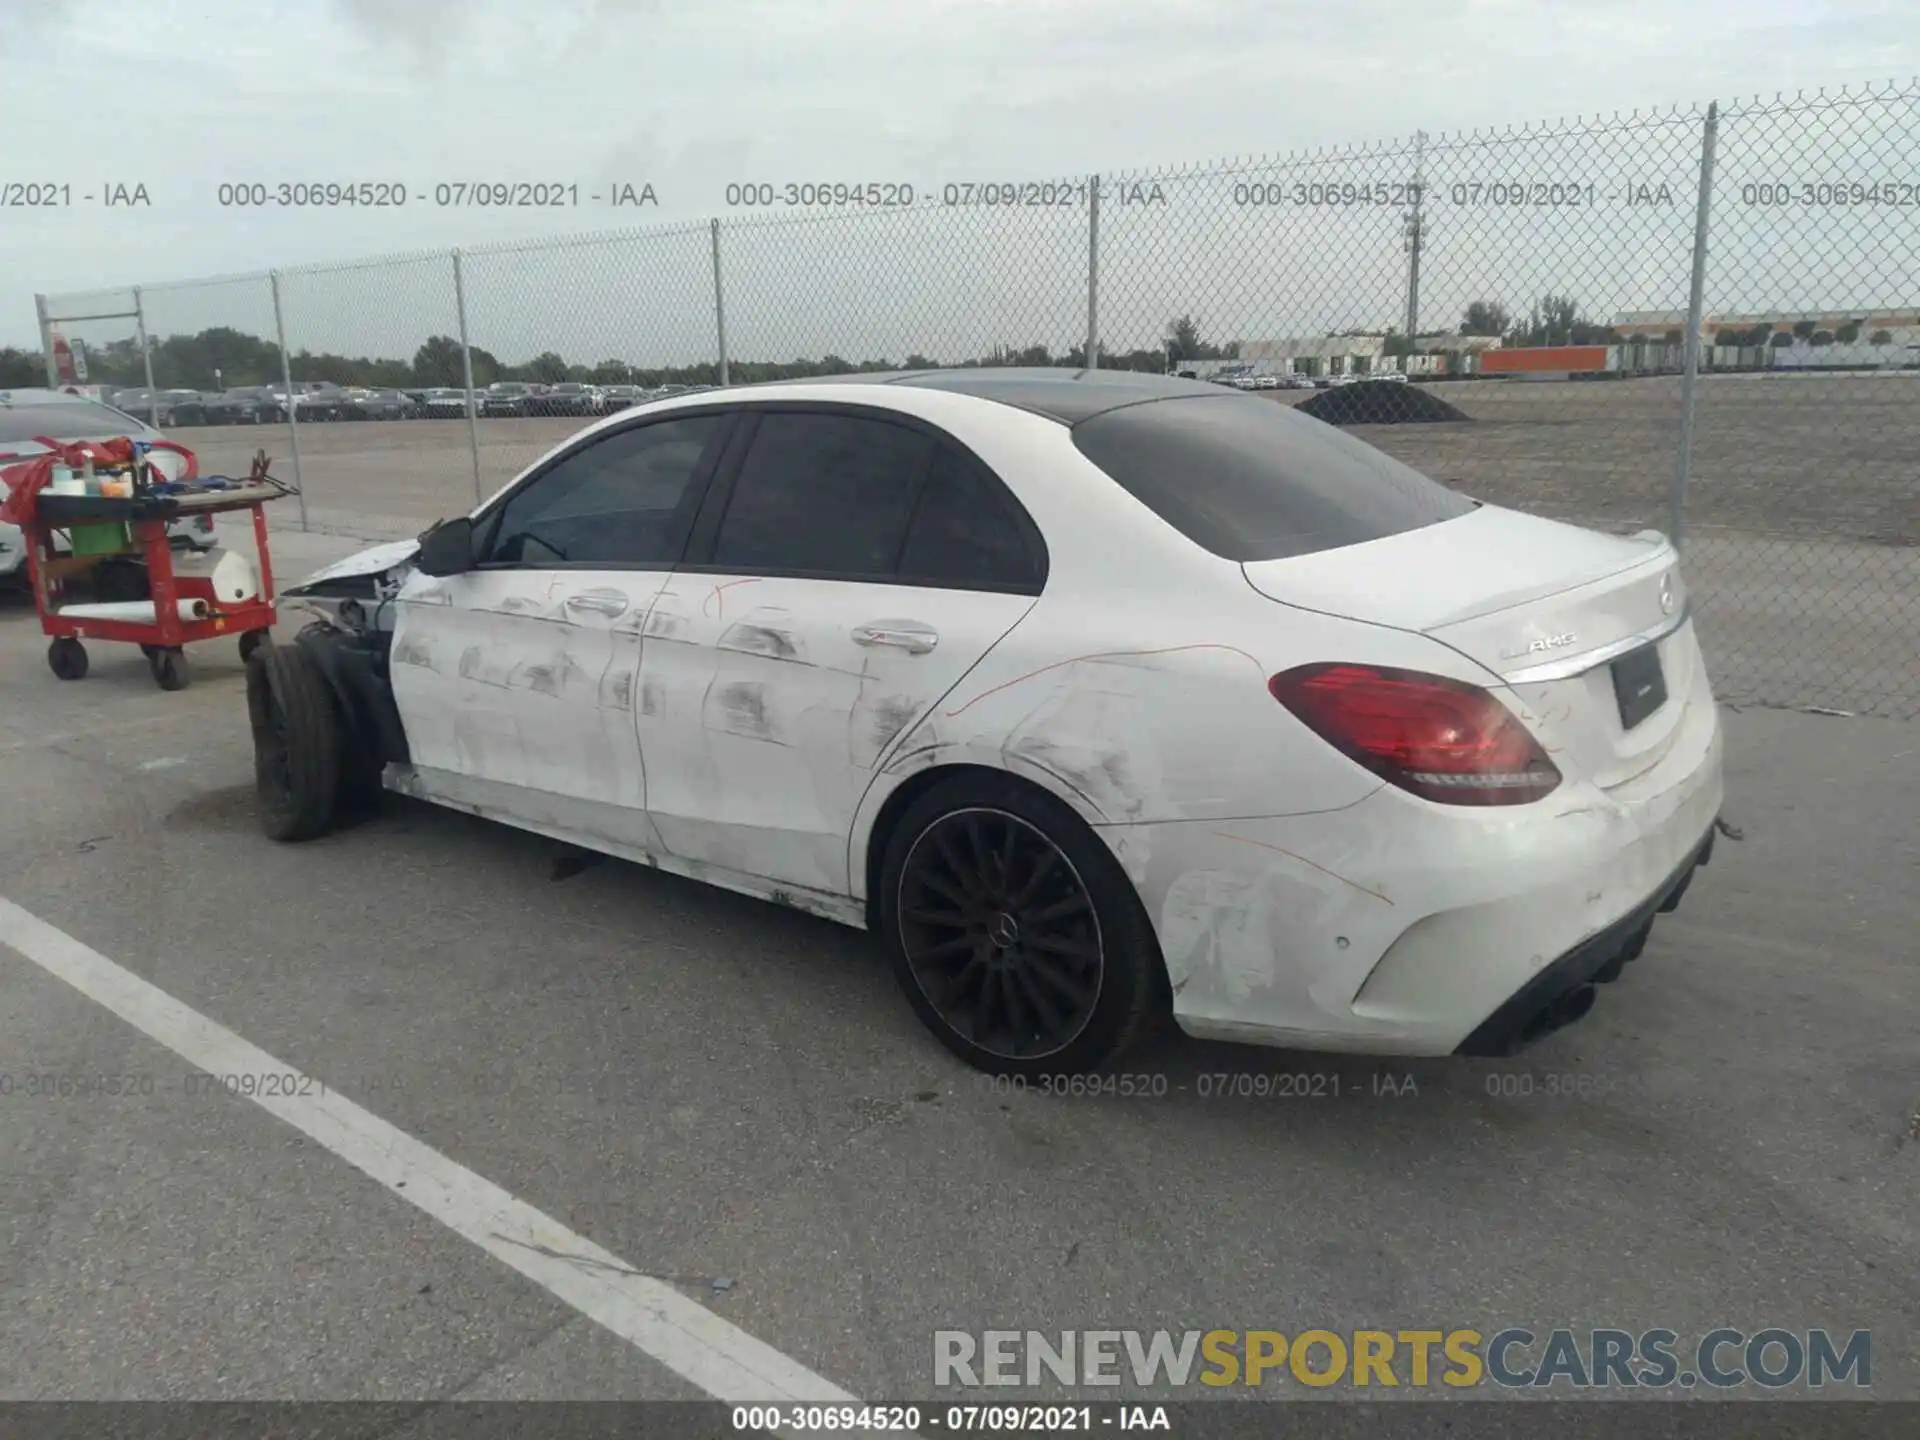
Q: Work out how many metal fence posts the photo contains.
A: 7